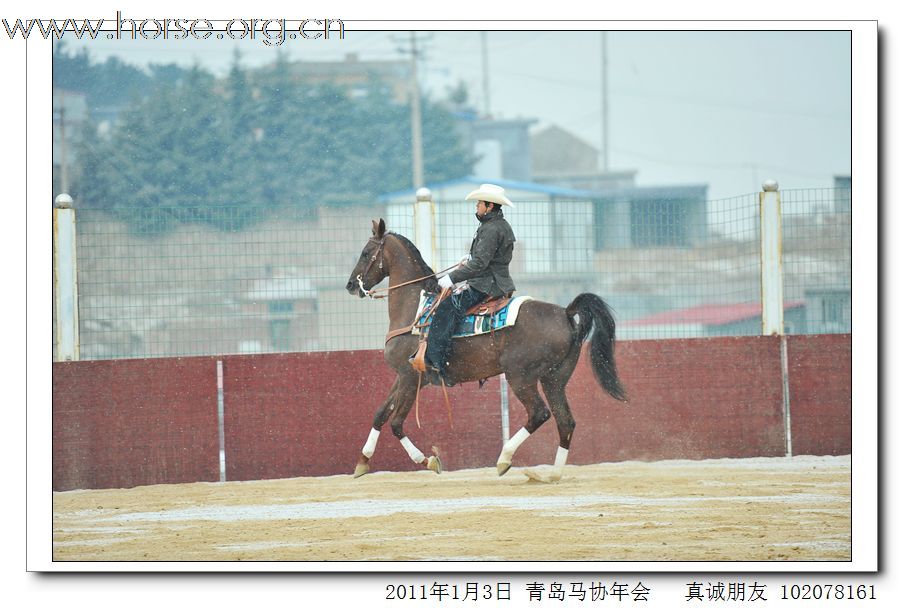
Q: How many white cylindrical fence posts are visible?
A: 3